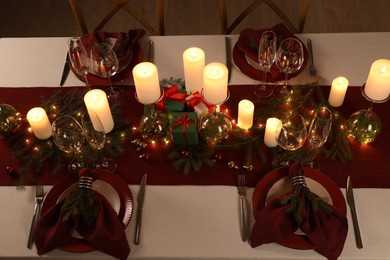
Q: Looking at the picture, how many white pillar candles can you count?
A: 9